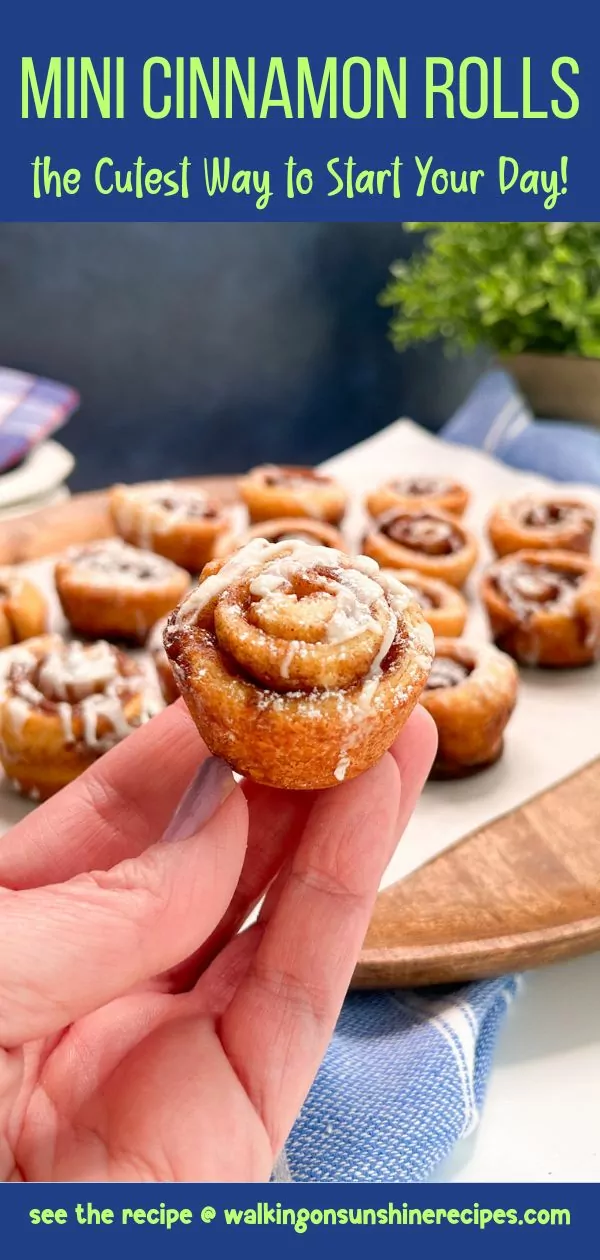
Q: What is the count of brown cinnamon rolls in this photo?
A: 14